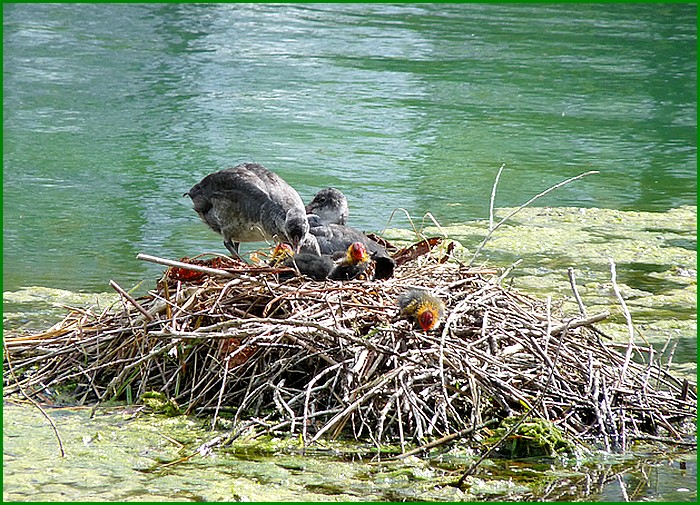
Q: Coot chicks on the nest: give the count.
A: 3